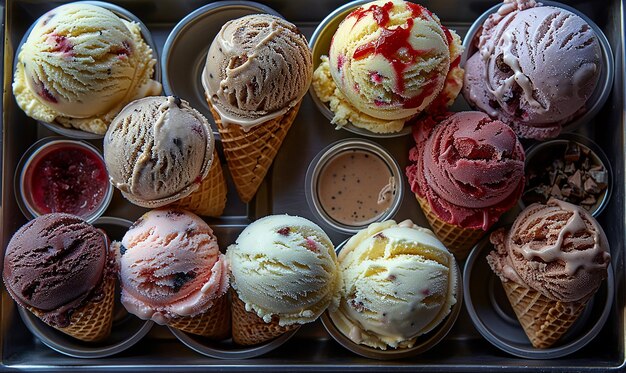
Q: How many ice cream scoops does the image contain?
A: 11